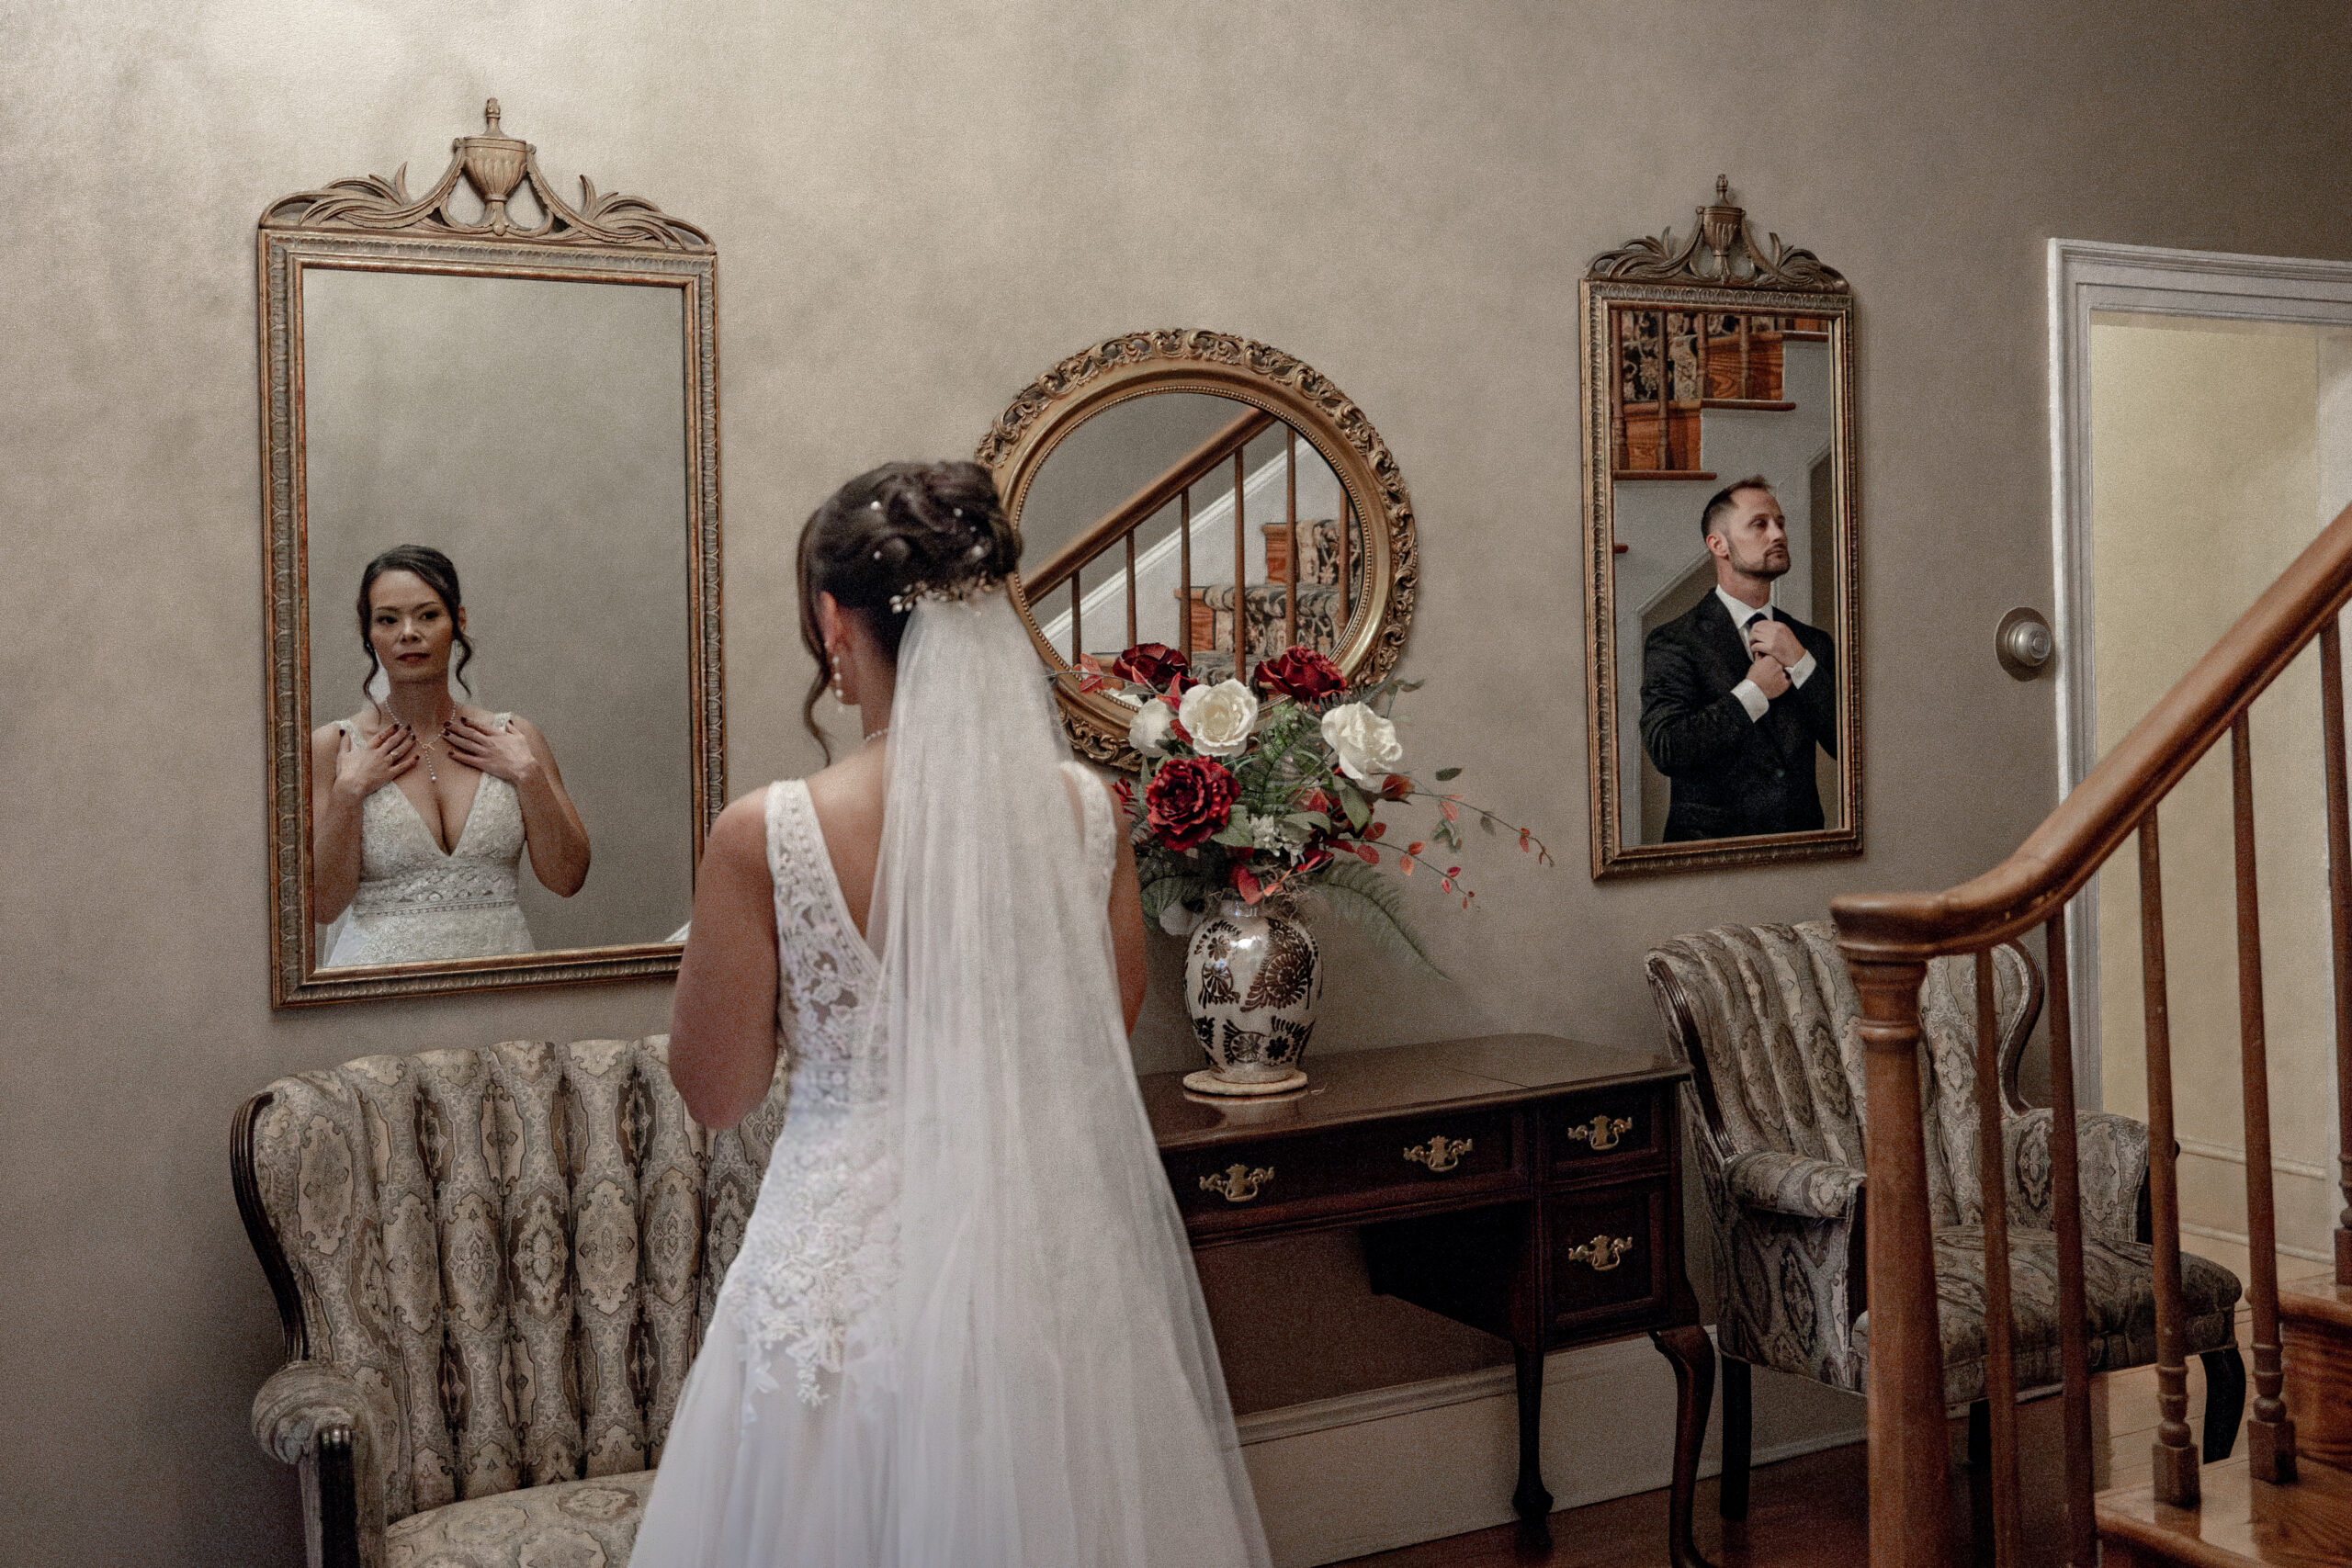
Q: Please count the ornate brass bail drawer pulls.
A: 4